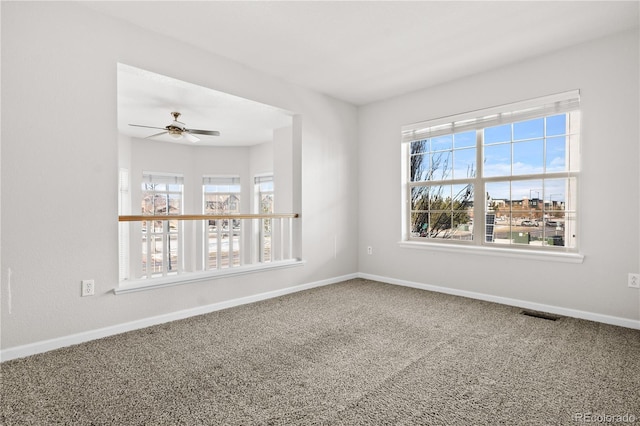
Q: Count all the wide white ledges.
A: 2